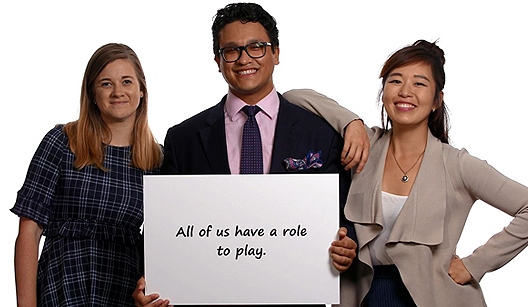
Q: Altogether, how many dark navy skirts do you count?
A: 1